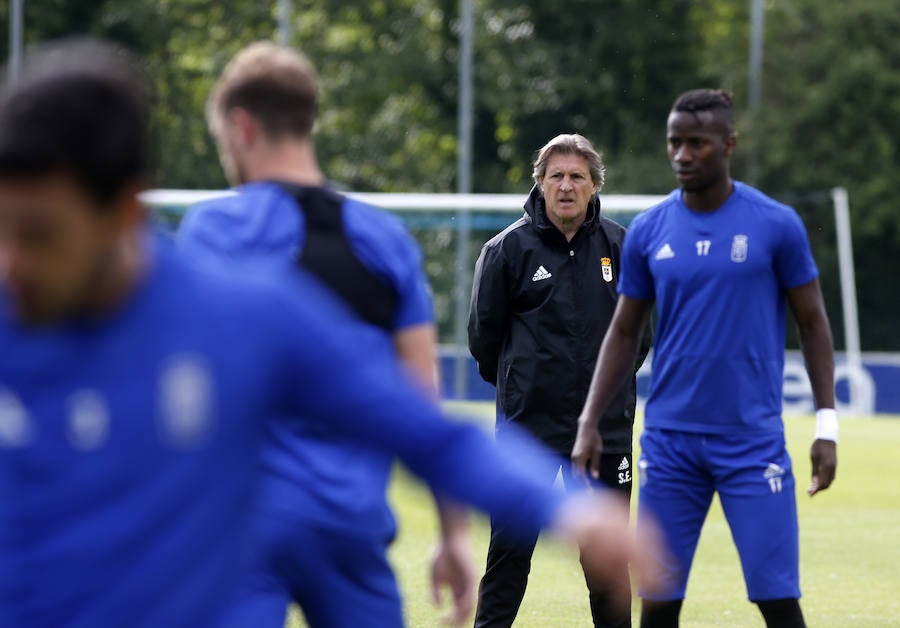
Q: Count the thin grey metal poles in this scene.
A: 4